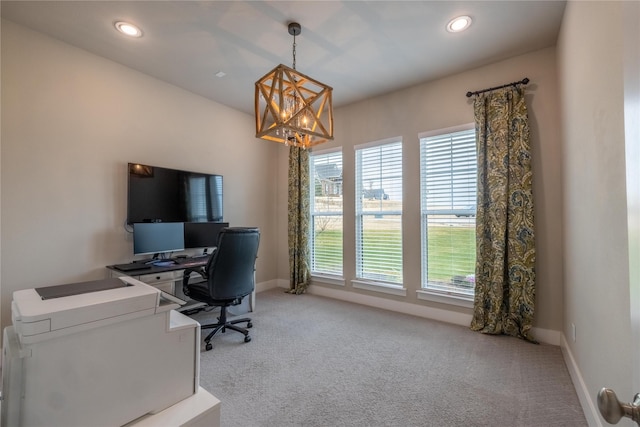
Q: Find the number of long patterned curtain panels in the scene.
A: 2